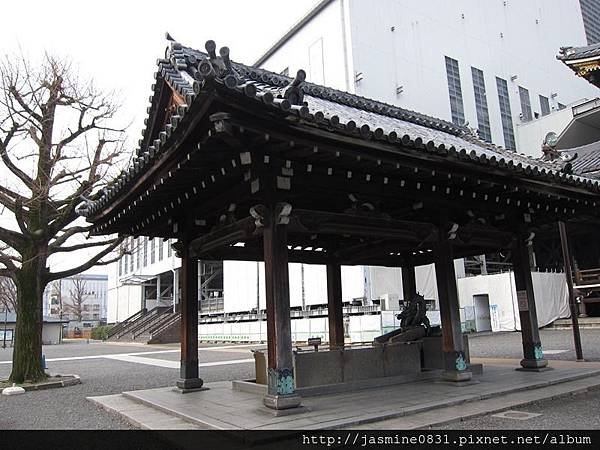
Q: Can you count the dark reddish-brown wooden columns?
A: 6